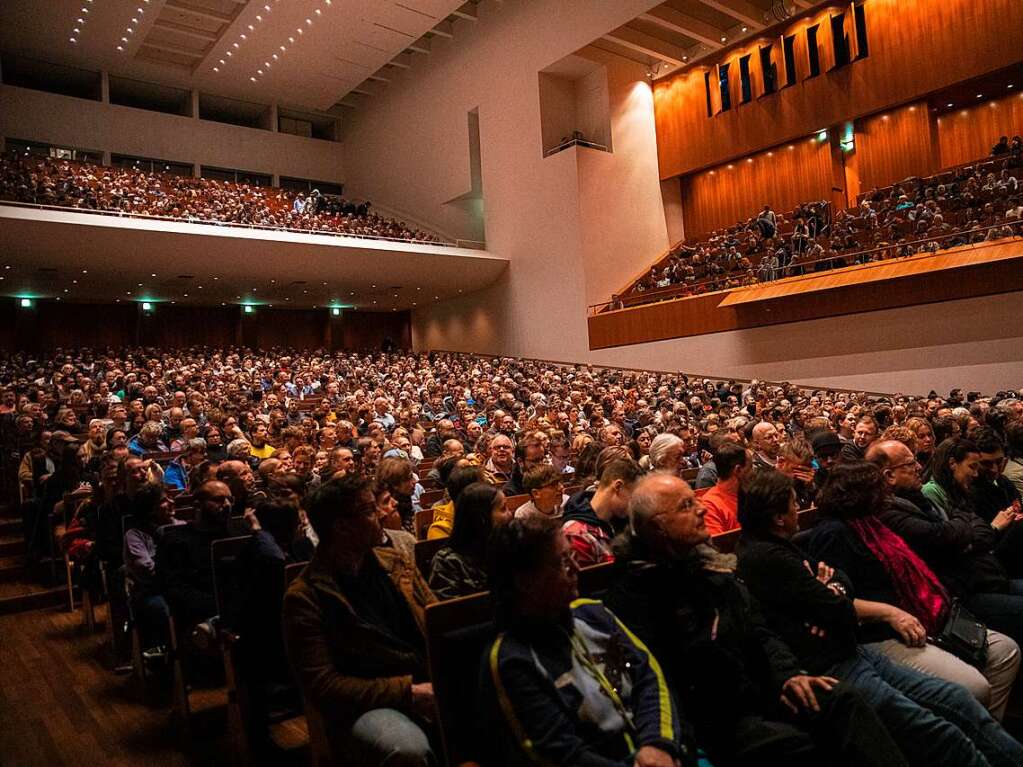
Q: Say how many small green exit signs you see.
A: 6